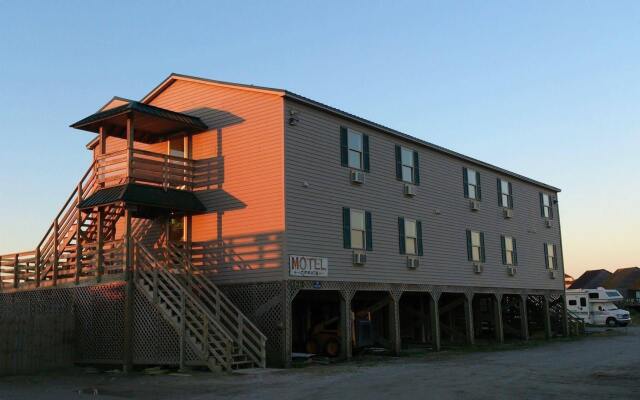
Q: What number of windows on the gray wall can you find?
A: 10